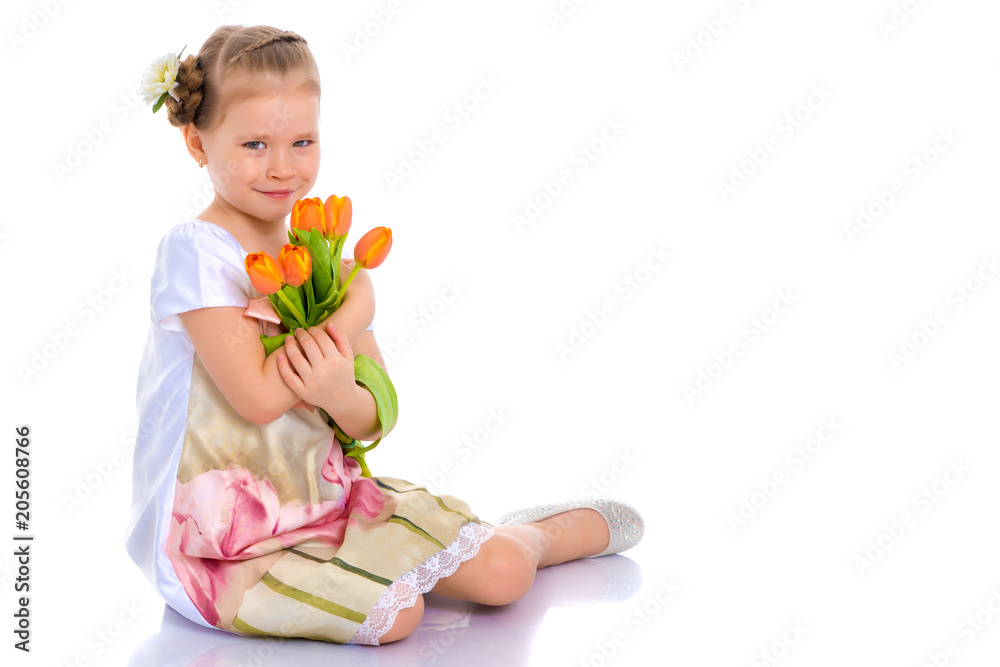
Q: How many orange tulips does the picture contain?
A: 5